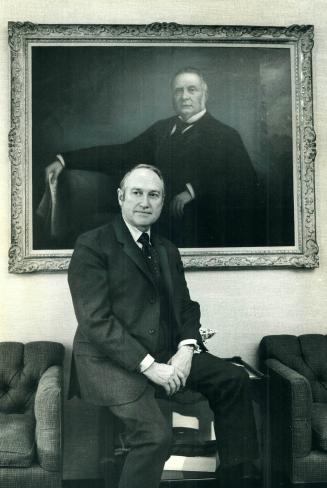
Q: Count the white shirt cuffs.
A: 4